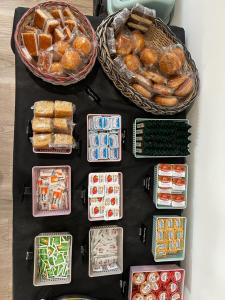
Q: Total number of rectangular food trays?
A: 10